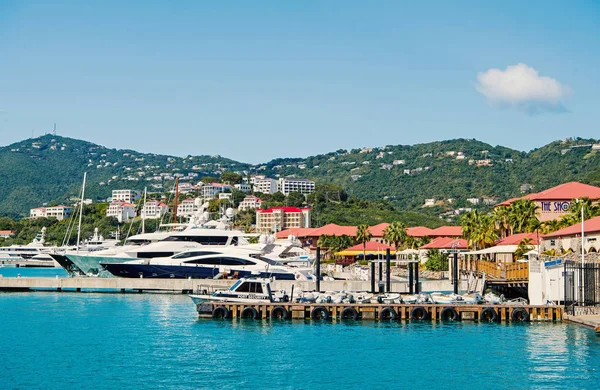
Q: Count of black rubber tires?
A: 10